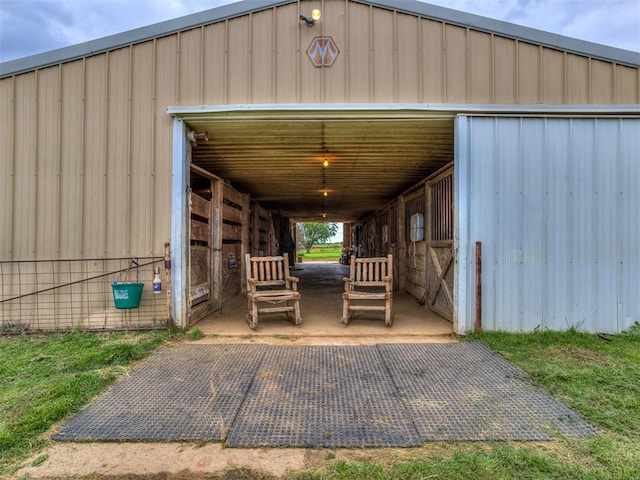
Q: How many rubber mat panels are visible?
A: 3